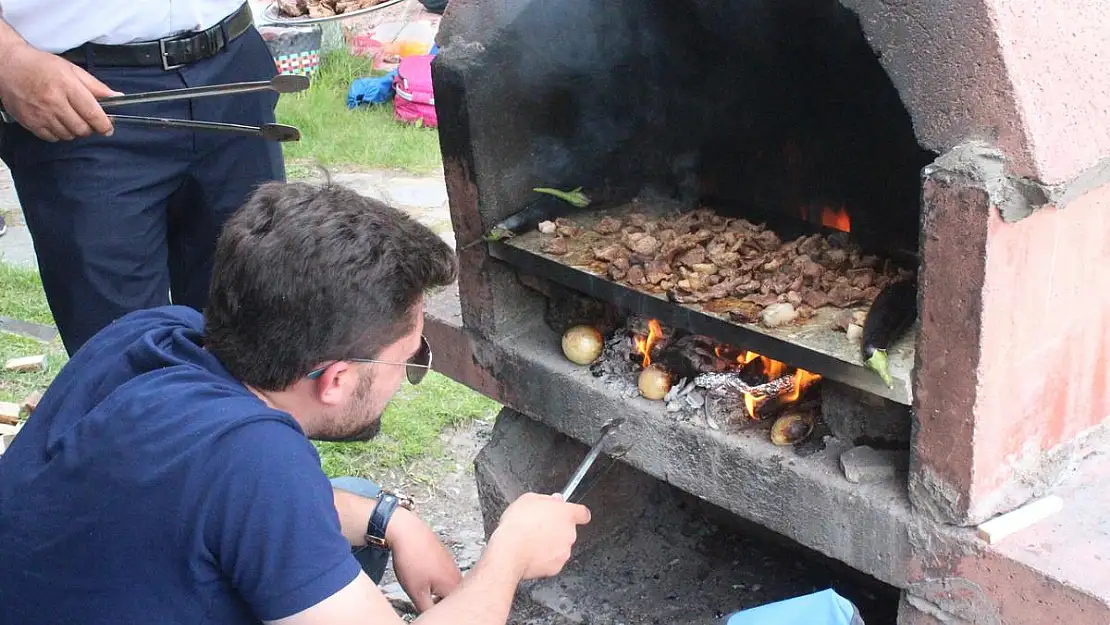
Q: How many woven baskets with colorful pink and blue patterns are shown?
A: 1